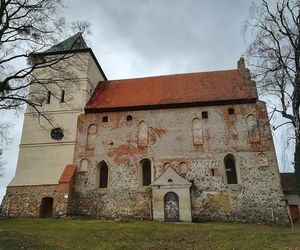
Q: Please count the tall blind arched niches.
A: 4